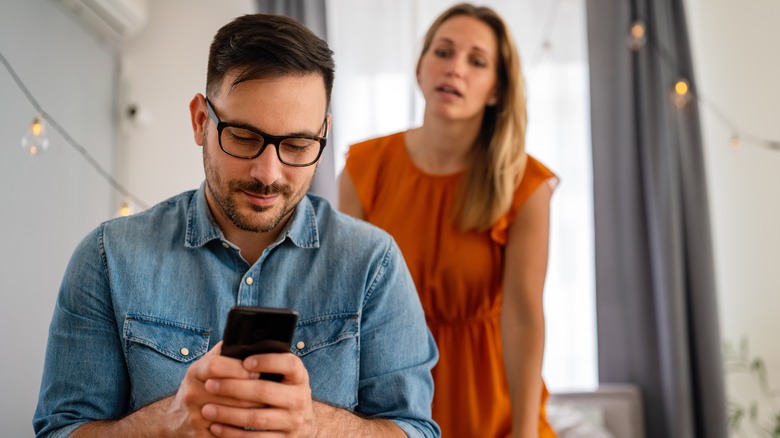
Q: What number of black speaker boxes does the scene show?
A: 0